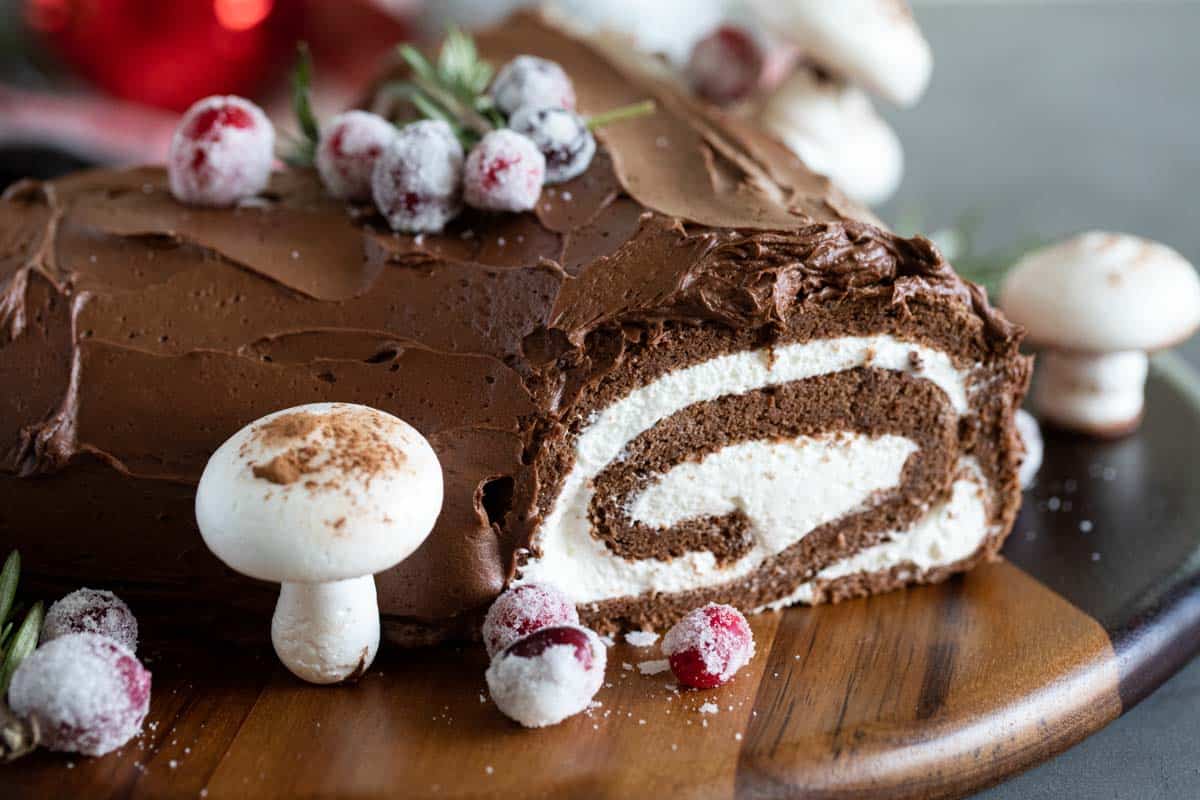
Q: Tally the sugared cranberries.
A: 12